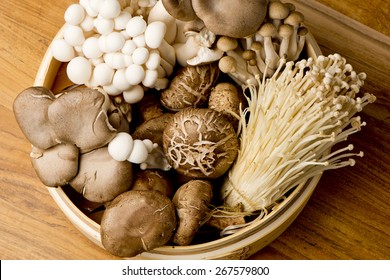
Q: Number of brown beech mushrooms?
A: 11